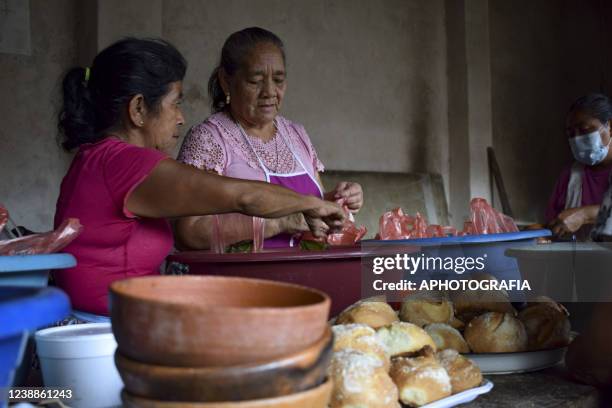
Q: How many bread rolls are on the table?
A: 11